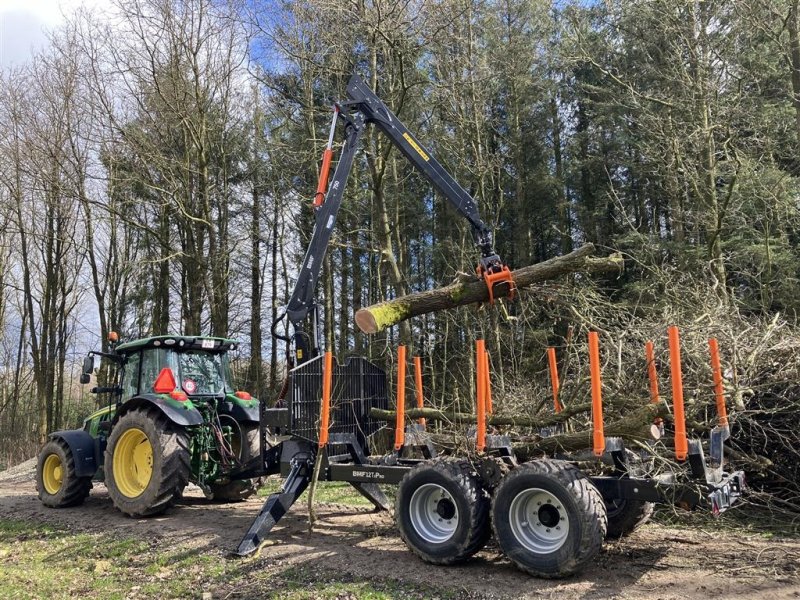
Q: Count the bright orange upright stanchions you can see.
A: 10